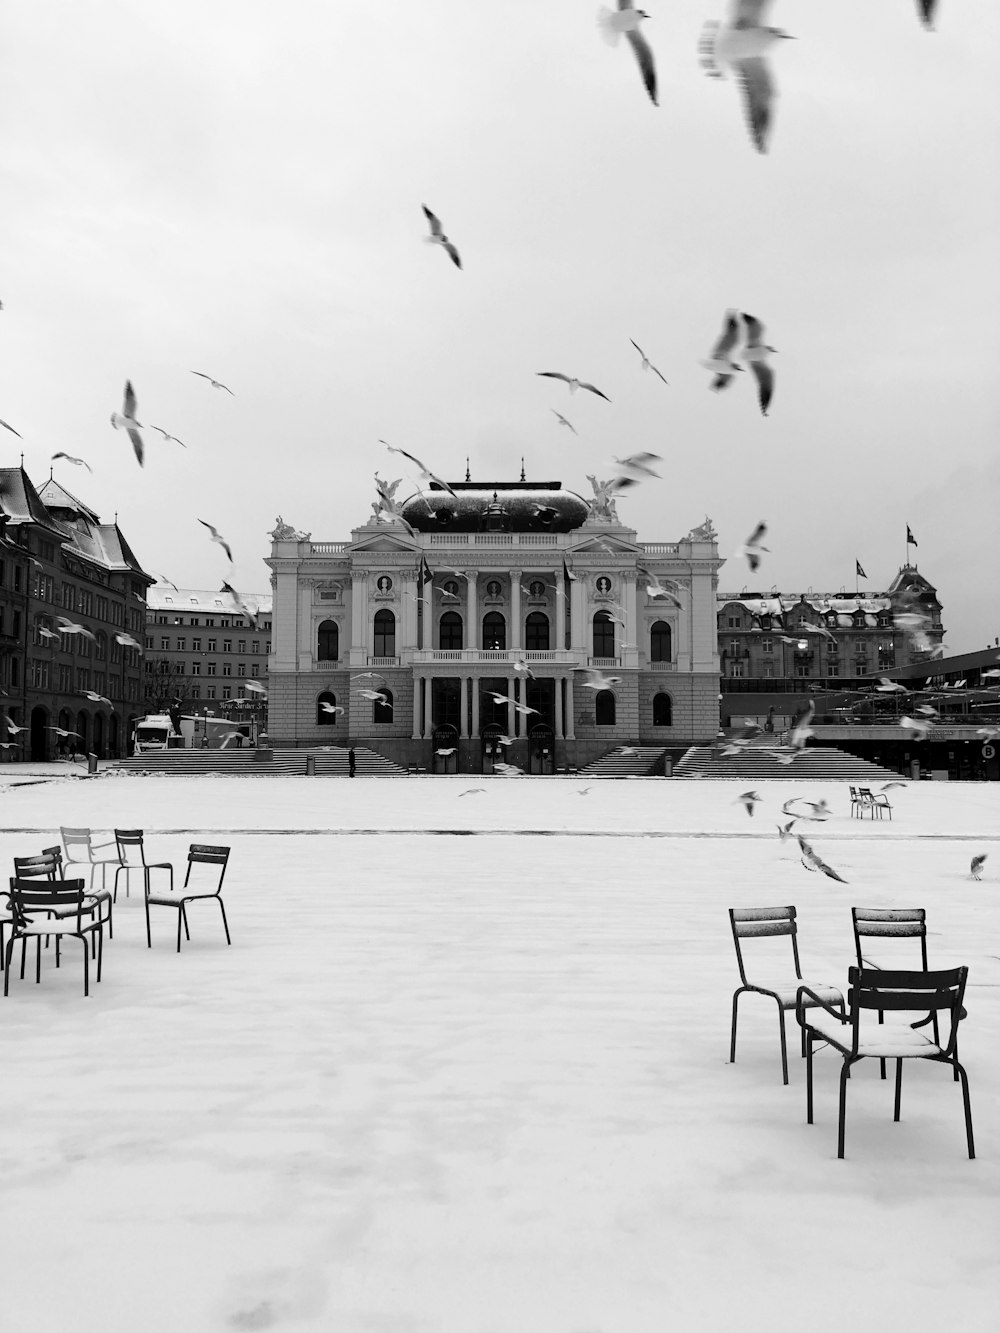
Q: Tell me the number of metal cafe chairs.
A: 12